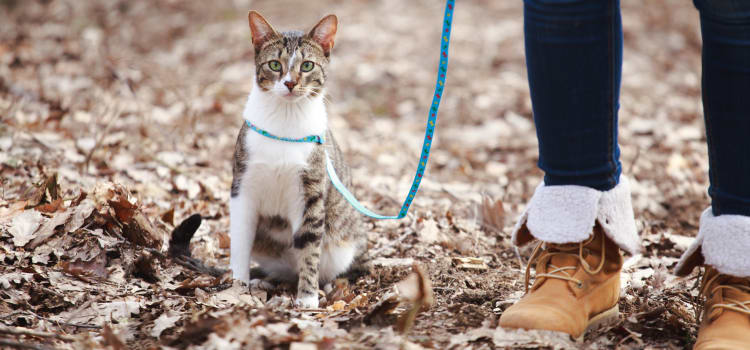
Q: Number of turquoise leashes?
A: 1